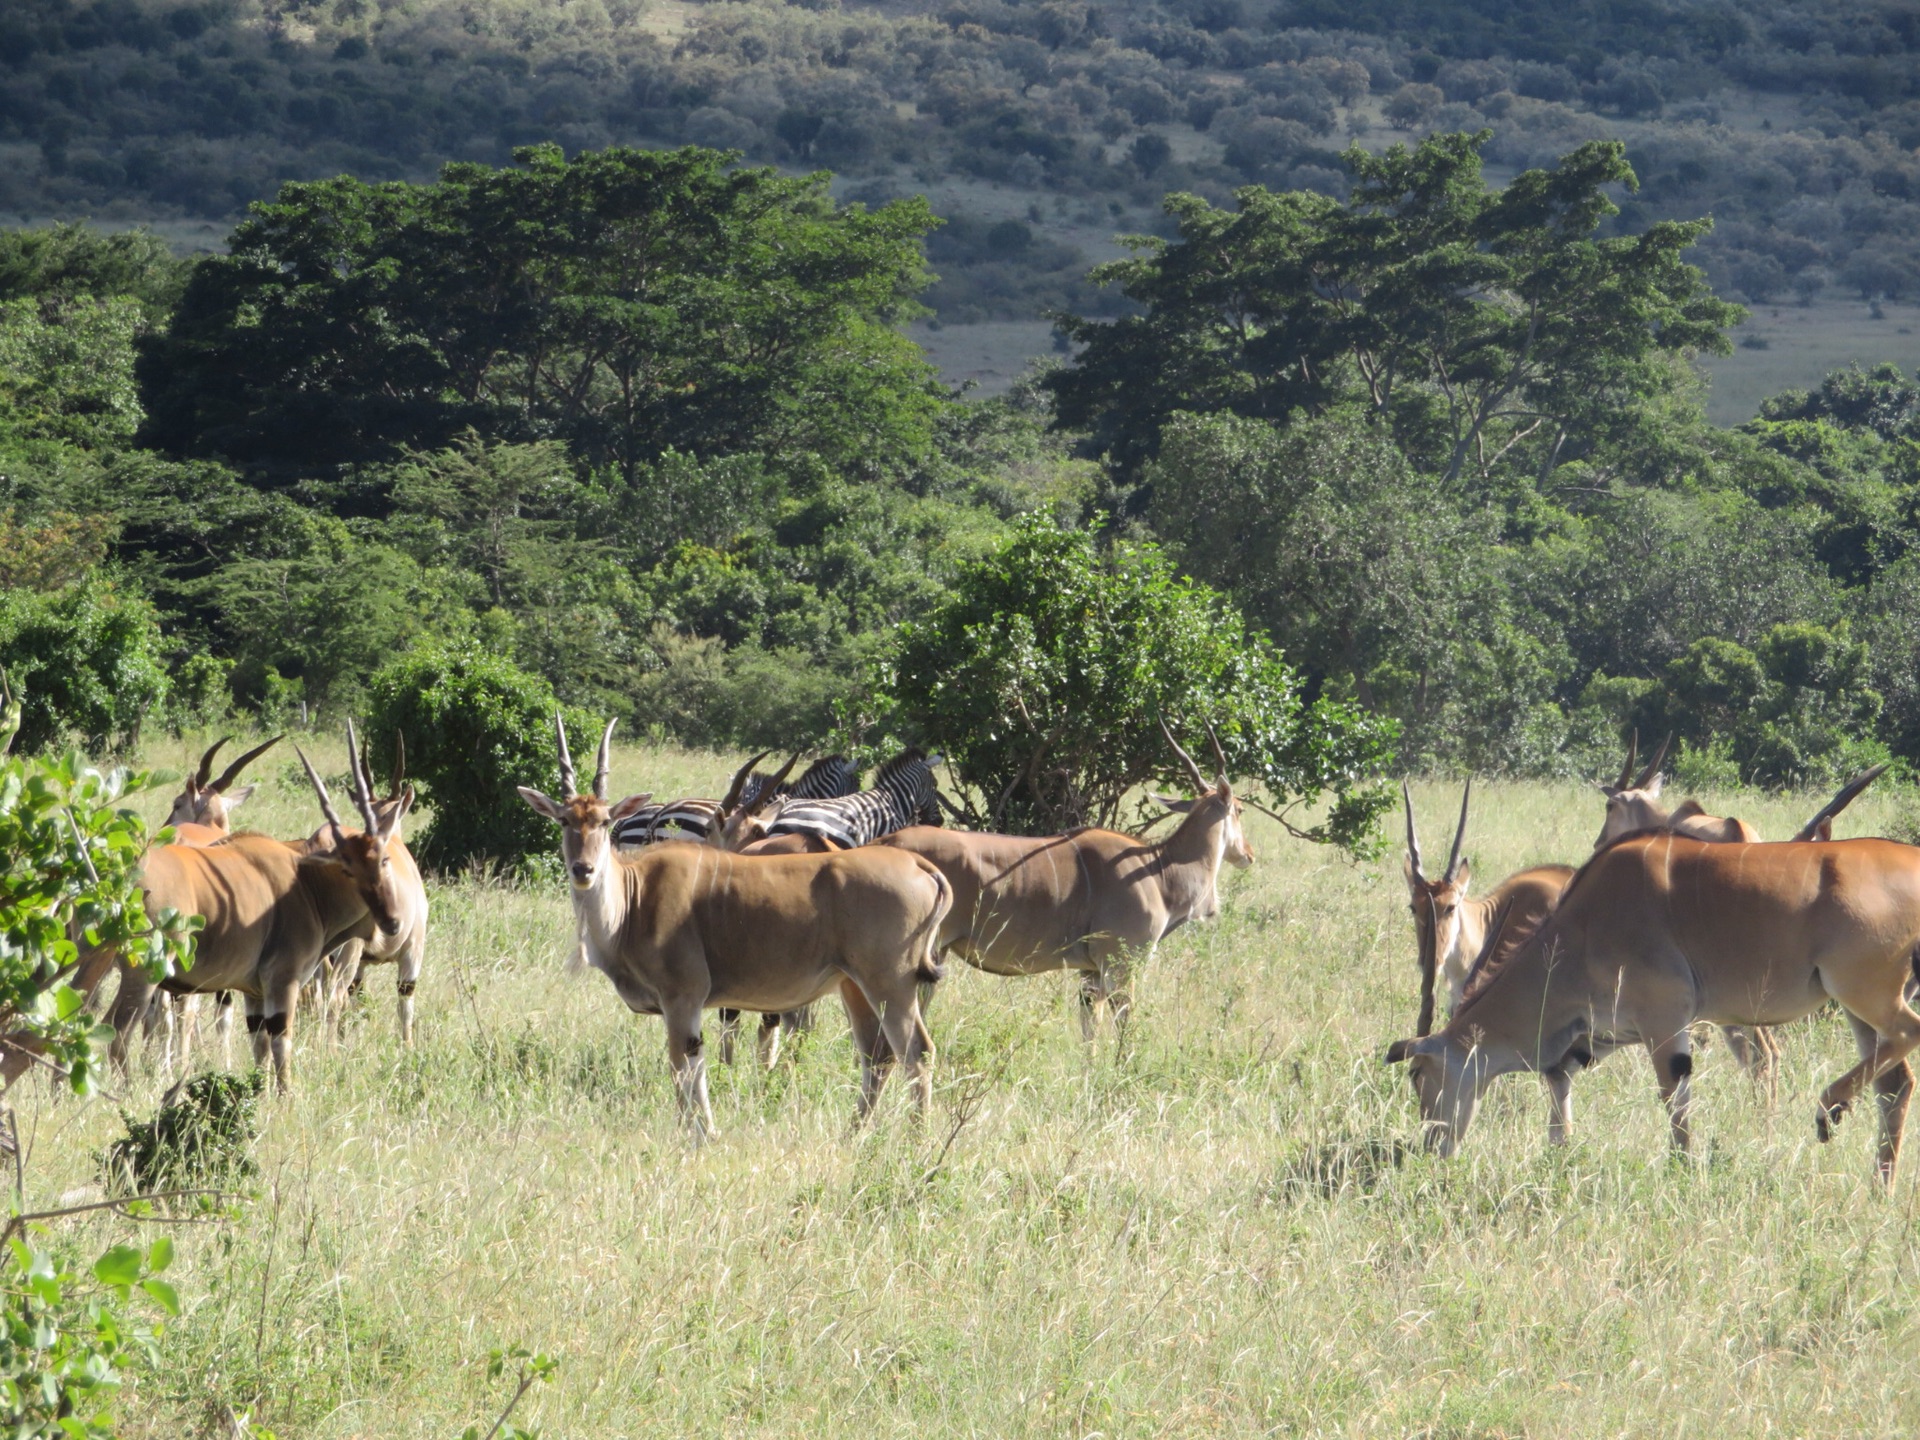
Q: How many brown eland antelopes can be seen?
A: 10